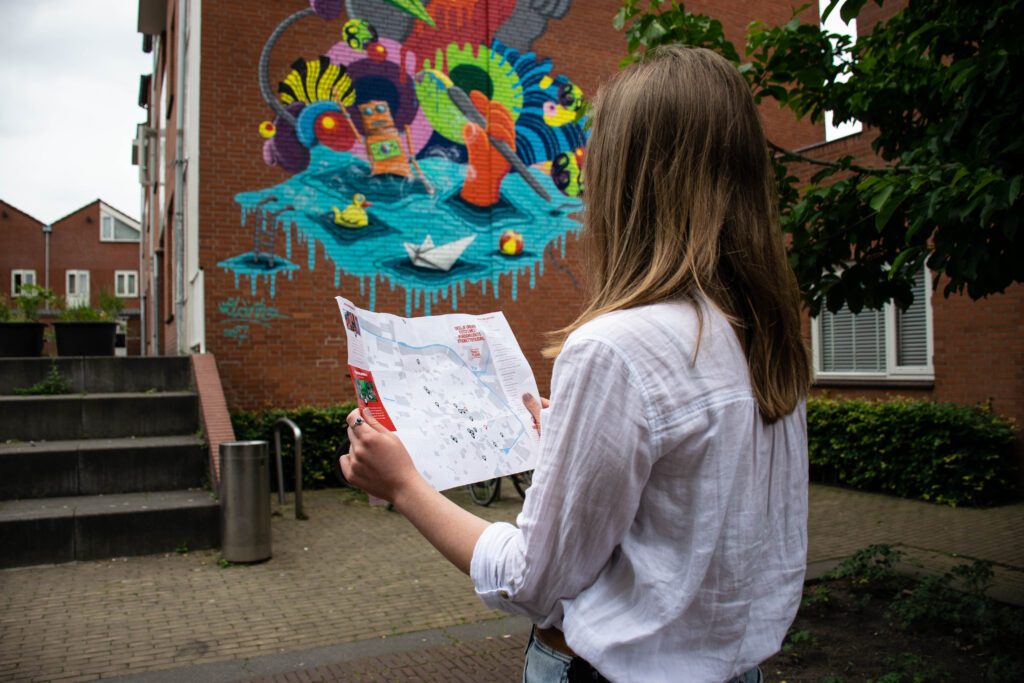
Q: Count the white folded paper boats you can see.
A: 1